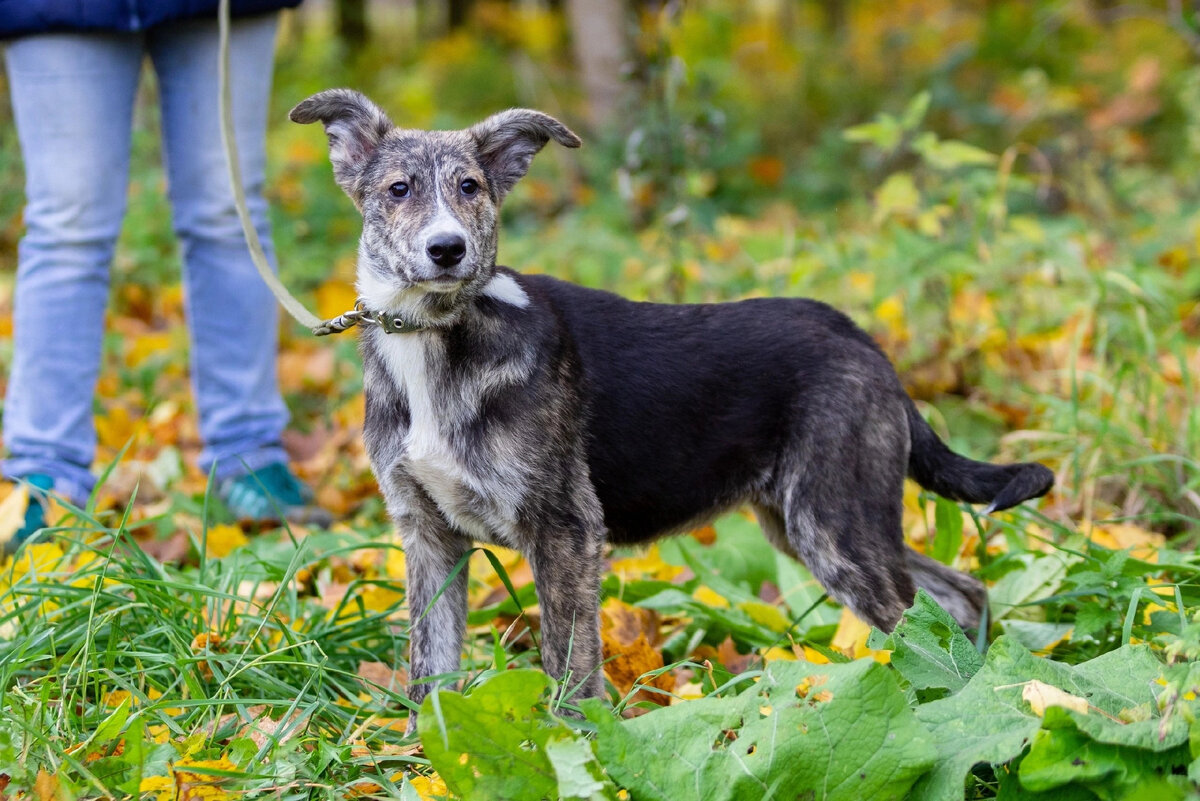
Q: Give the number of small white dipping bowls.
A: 0